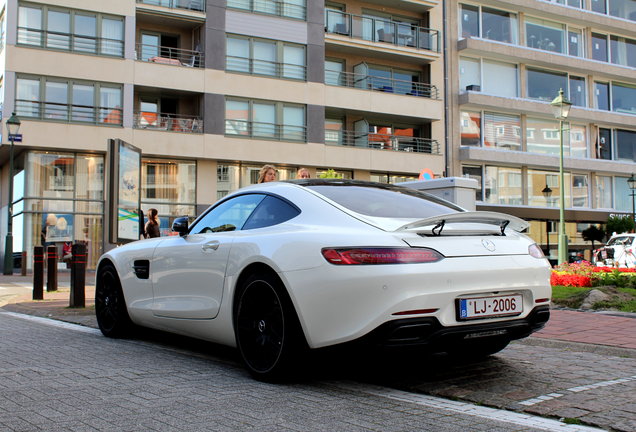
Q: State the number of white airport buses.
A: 0